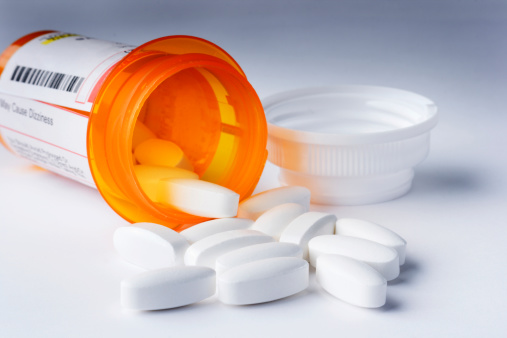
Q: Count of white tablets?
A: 13